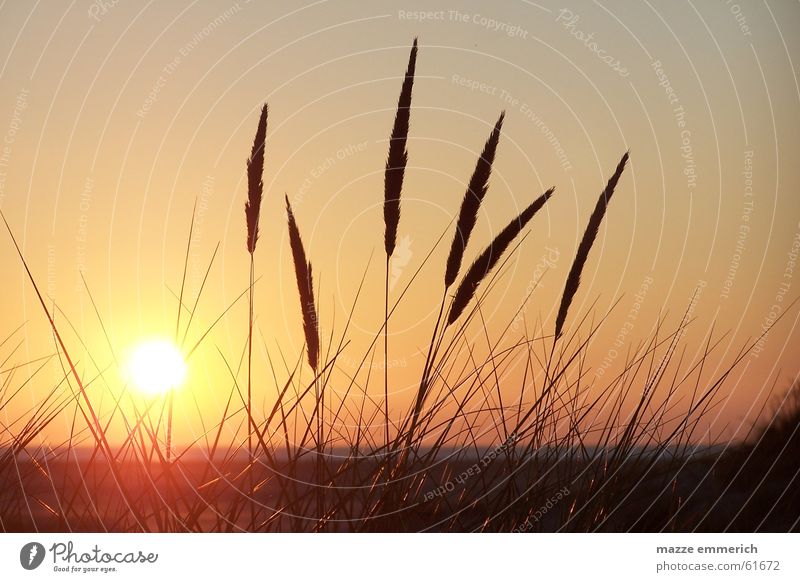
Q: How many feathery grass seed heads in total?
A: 6